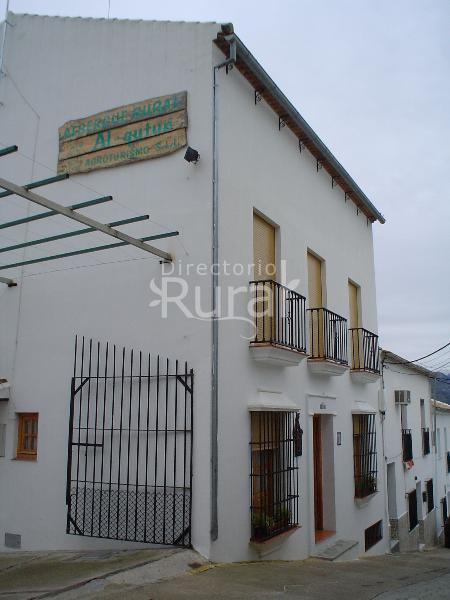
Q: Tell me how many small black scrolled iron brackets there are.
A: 9